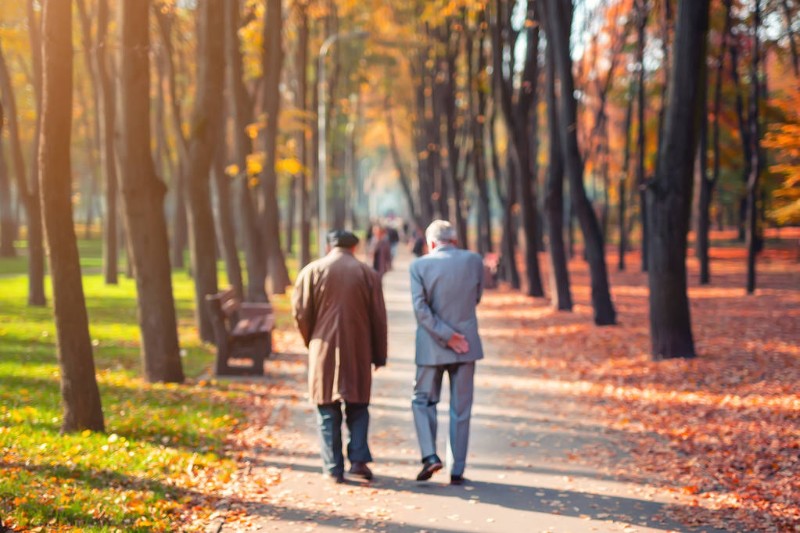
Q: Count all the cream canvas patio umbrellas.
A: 0